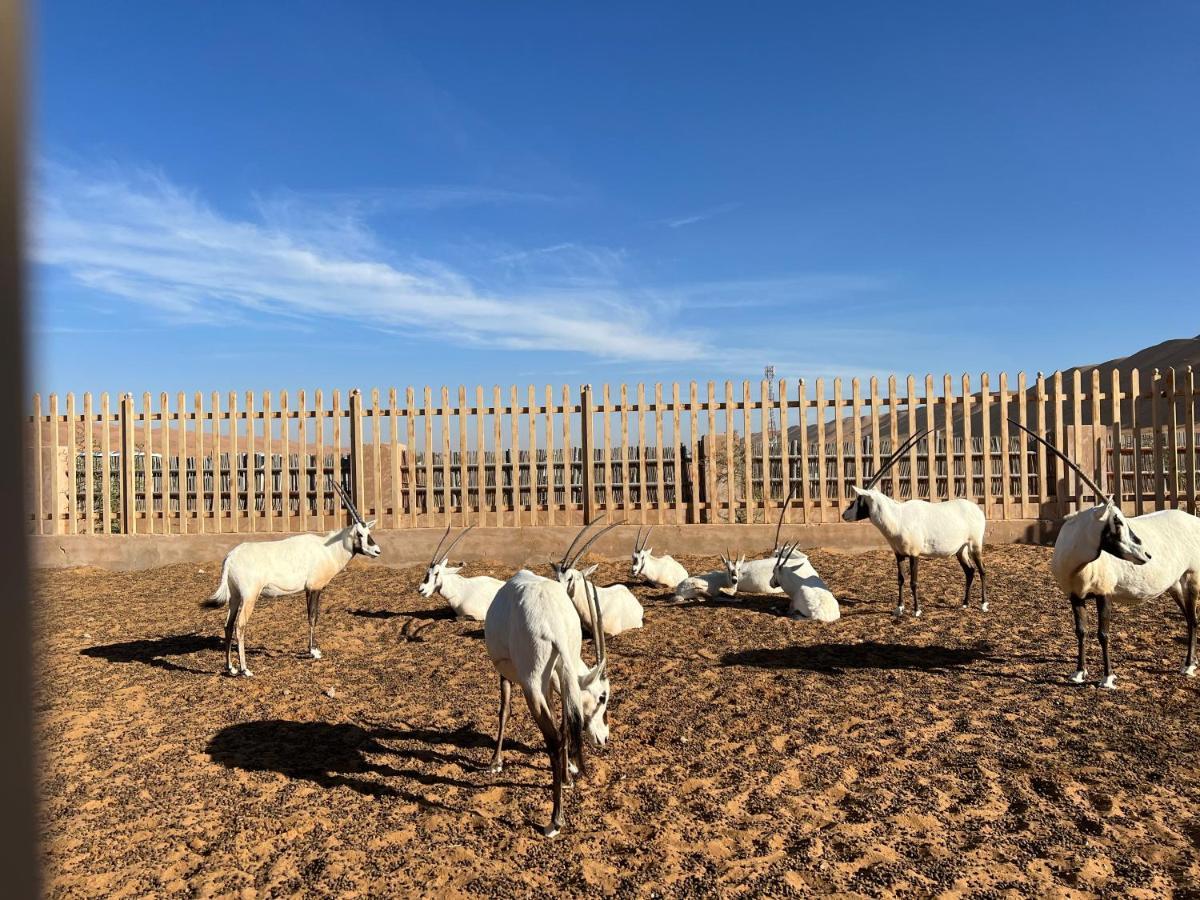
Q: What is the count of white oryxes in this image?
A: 10